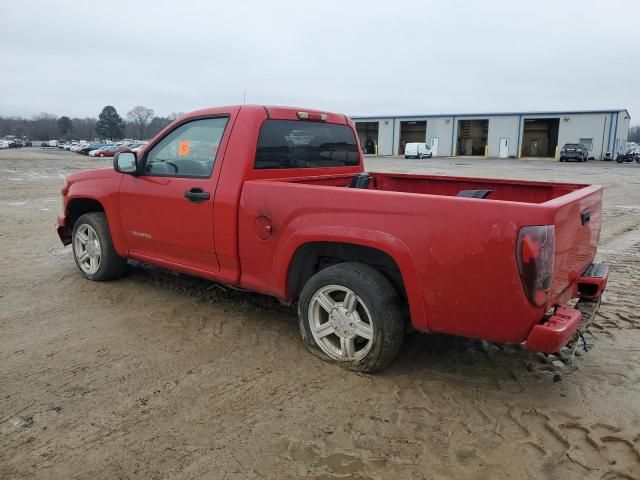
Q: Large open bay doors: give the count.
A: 4